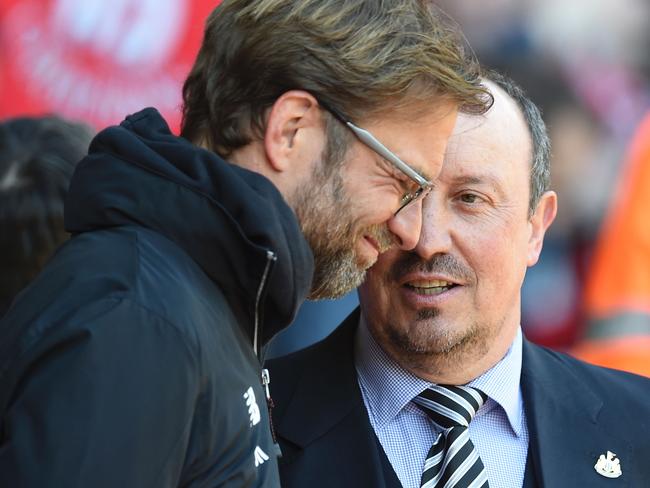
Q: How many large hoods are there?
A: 1